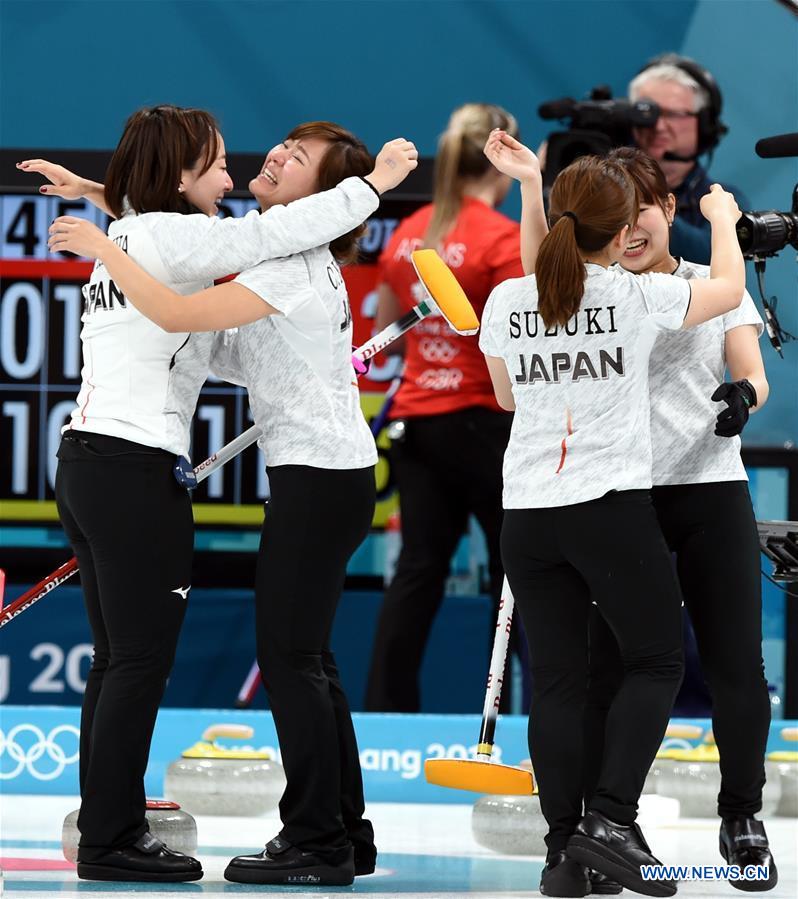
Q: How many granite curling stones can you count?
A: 6